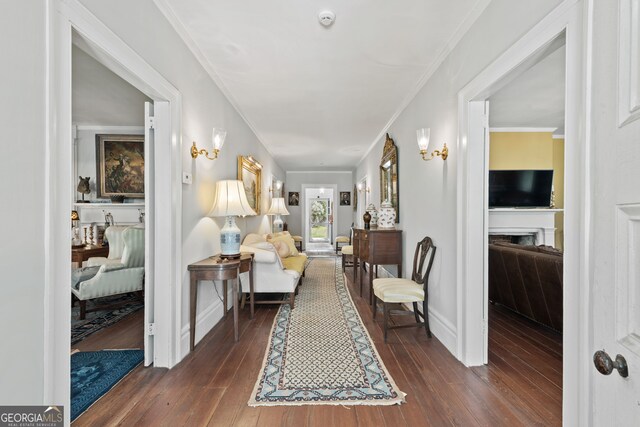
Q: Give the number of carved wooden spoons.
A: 0